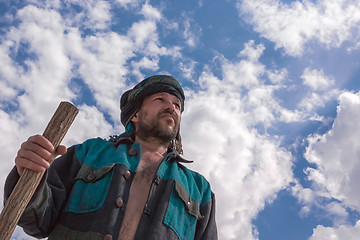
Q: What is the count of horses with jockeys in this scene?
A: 0